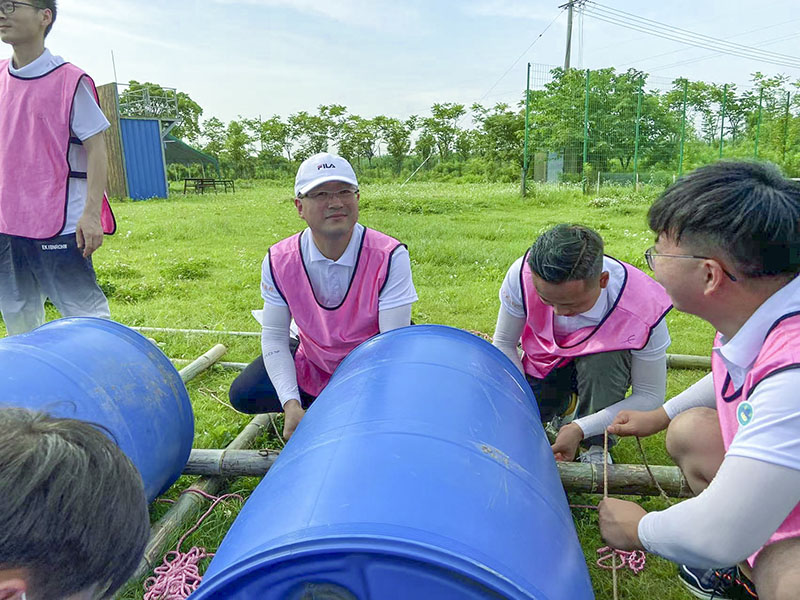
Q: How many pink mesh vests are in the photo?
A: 4